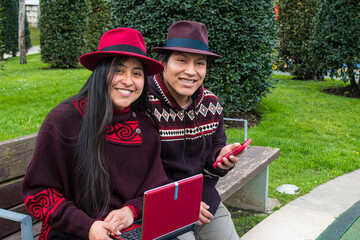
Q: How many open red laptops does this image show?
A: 1